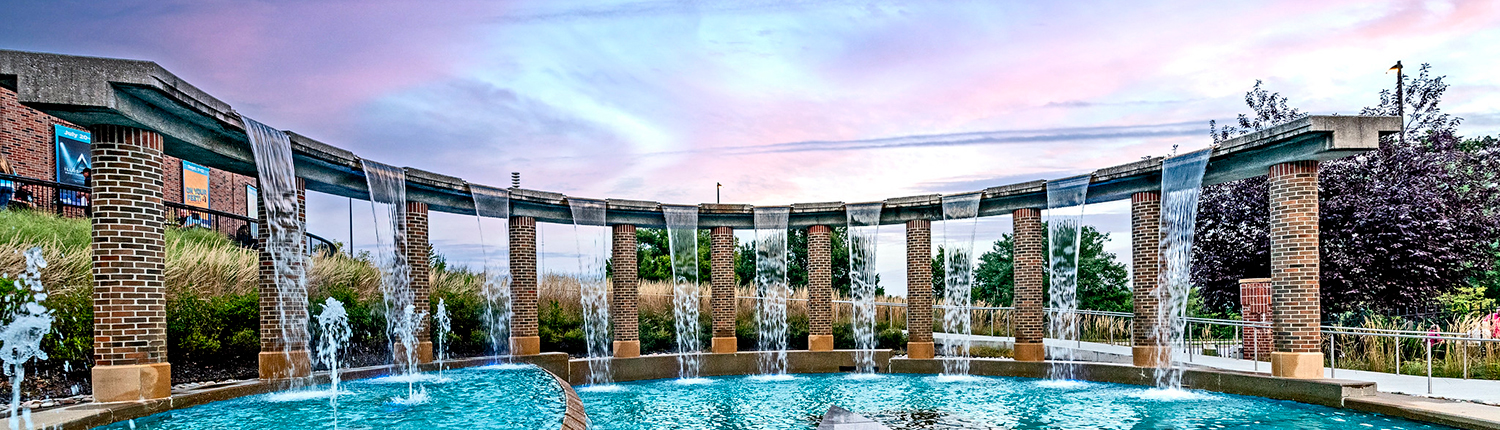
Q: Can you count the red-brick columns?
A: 11